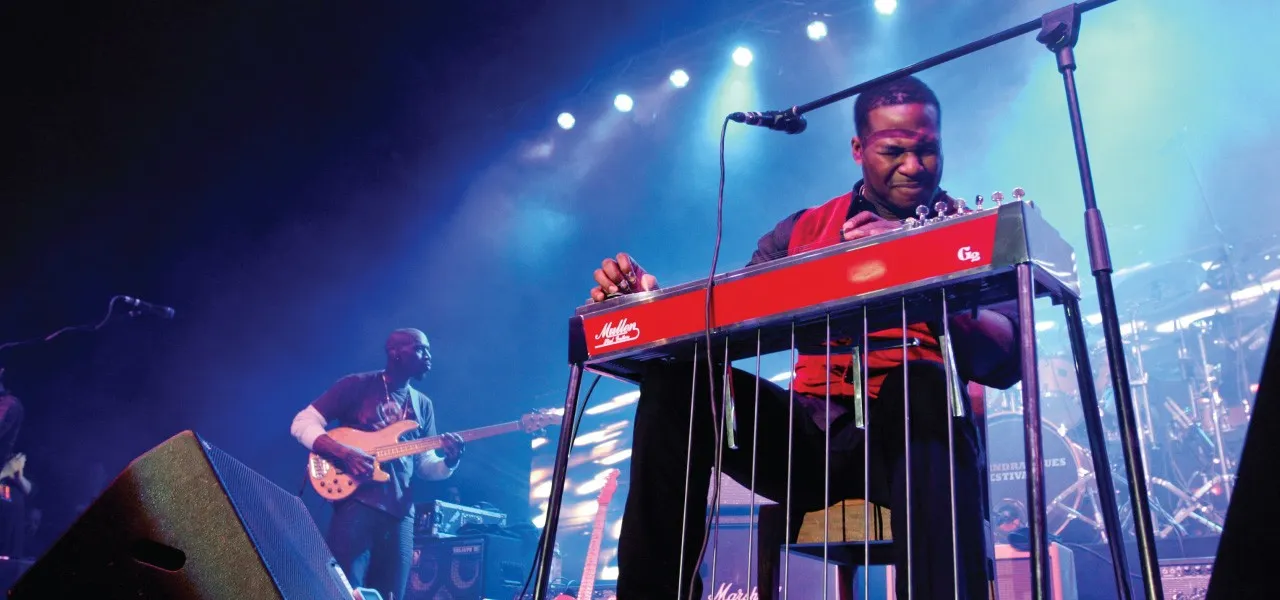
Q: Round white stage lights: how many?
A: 6